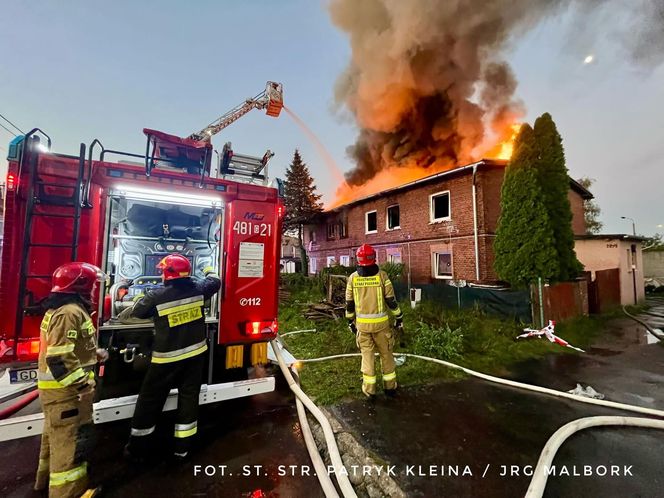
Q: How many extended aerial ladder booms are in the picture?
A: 1